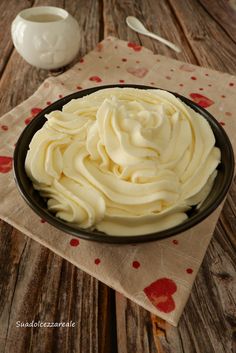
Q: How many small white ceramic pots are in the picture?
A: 1